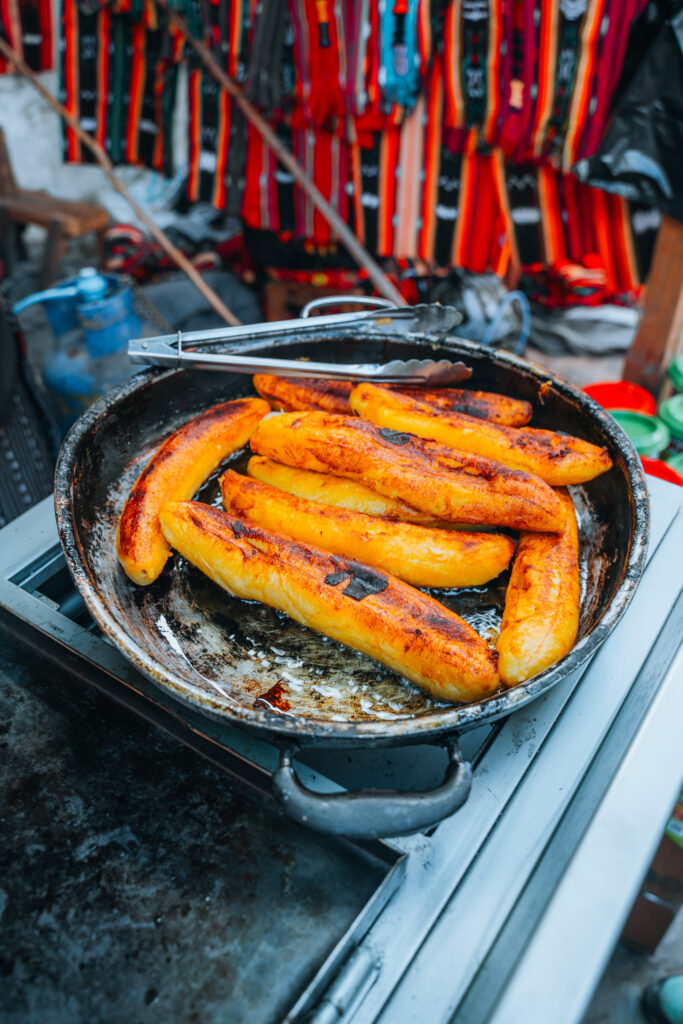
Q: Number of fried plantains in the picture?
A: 8